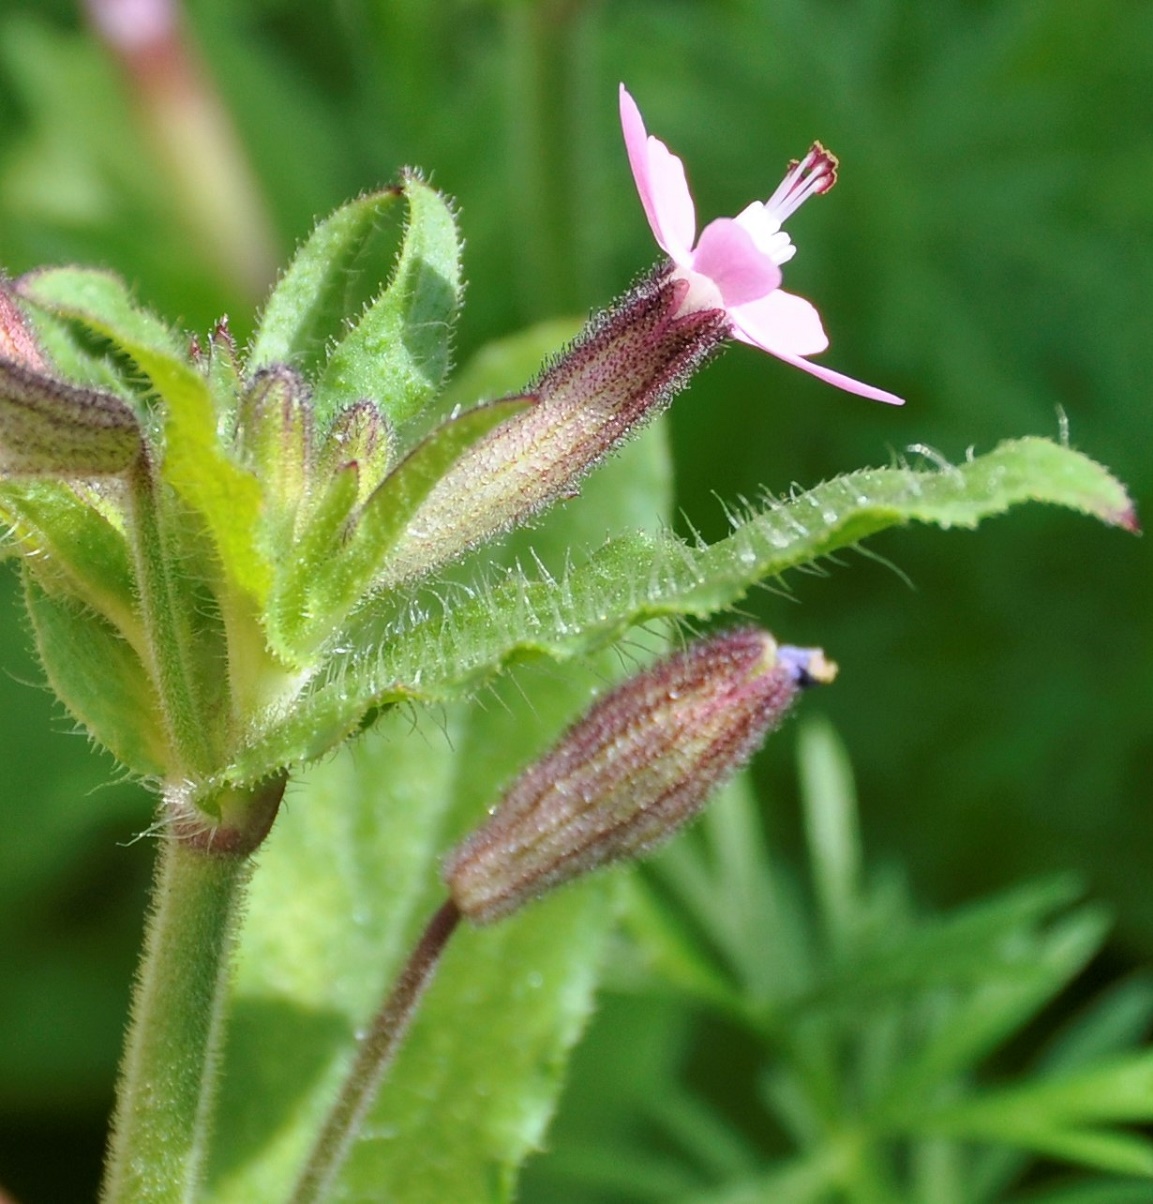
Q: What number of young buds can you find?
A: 2